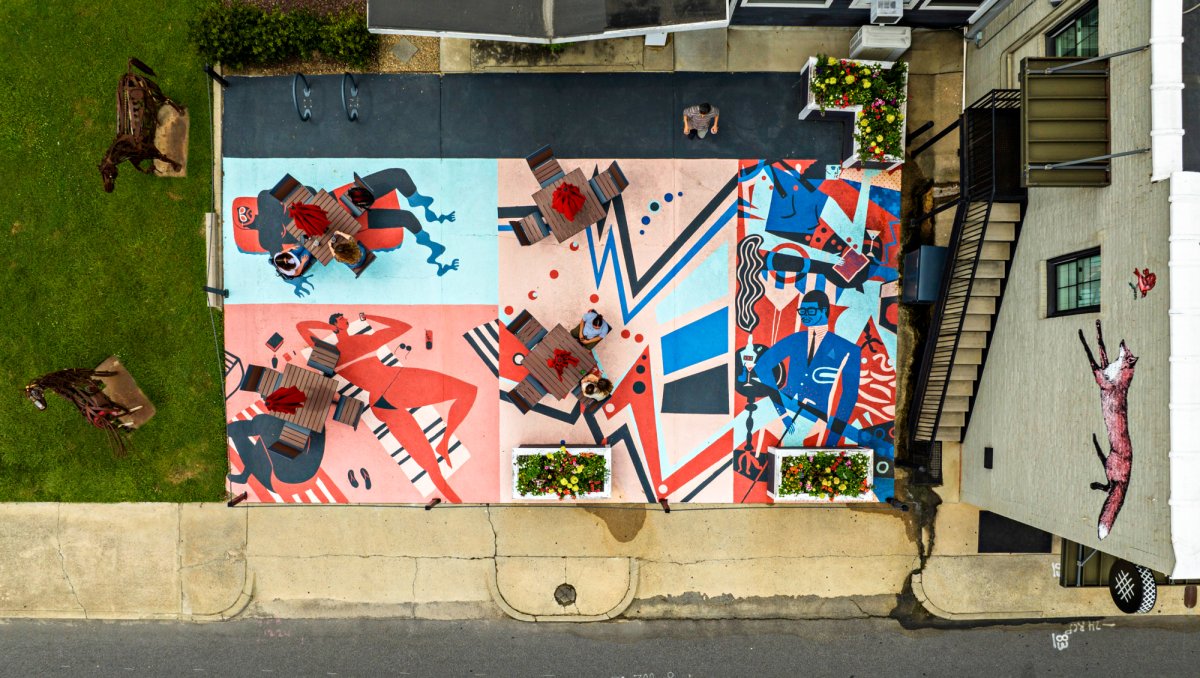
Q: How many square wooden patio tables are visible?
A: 4